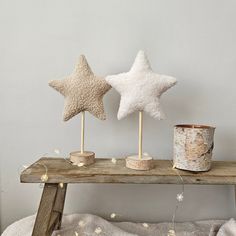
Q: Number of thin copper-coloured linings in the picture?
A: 1